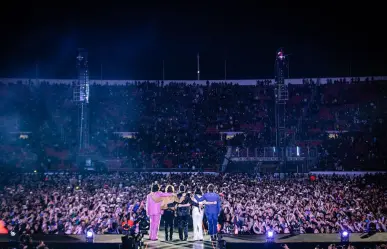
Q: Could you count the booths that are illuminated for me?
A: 4